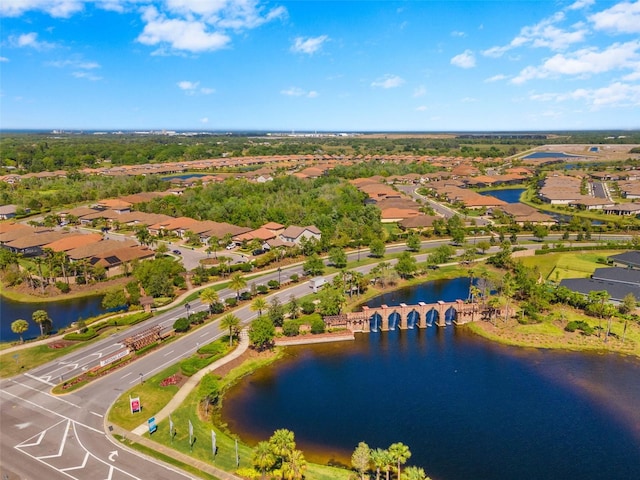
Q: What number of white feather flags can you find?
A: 4